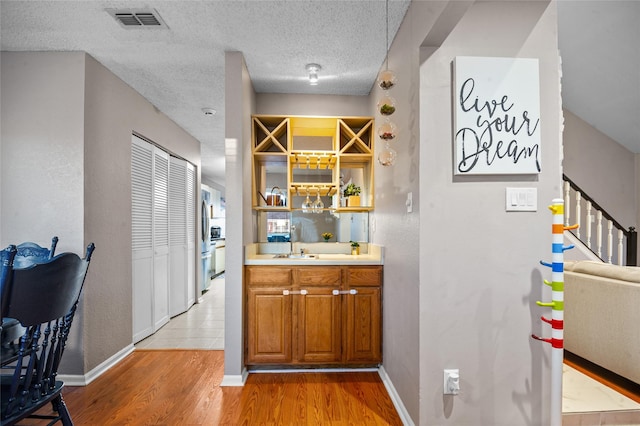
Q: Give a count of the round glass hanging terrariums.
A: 4